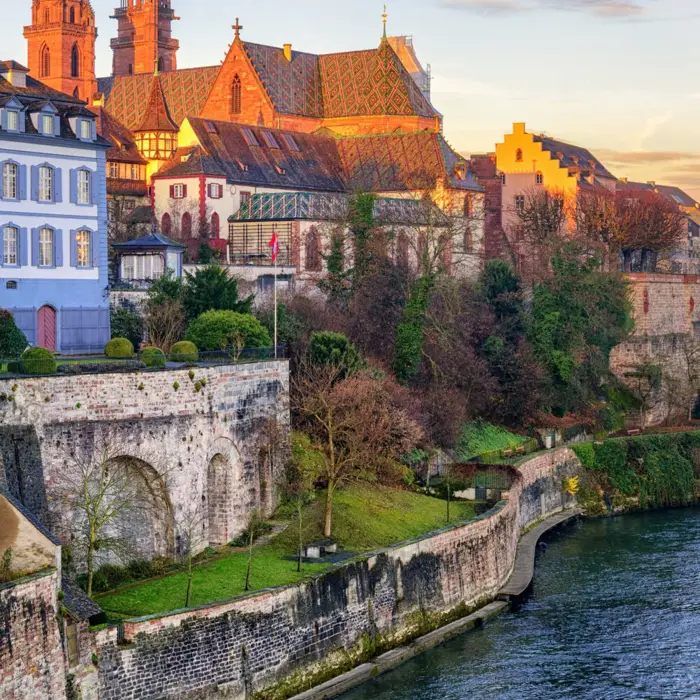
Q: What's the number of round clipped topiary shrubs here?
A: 4